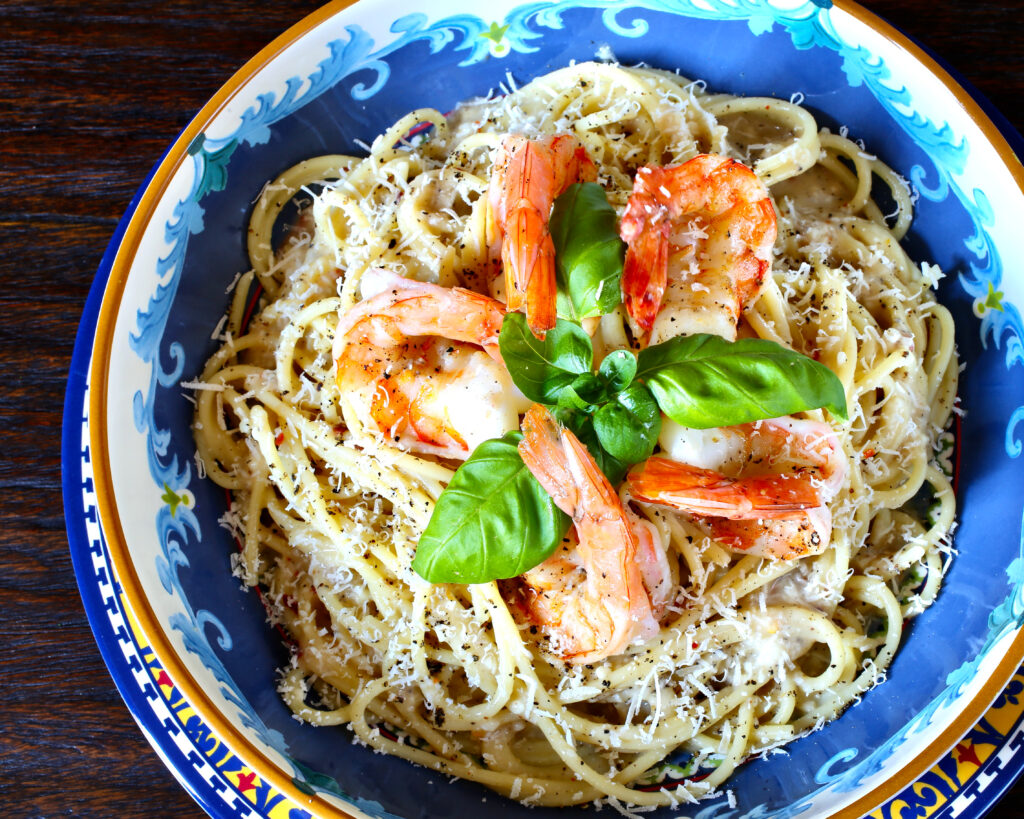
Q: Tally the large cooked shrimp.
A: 5